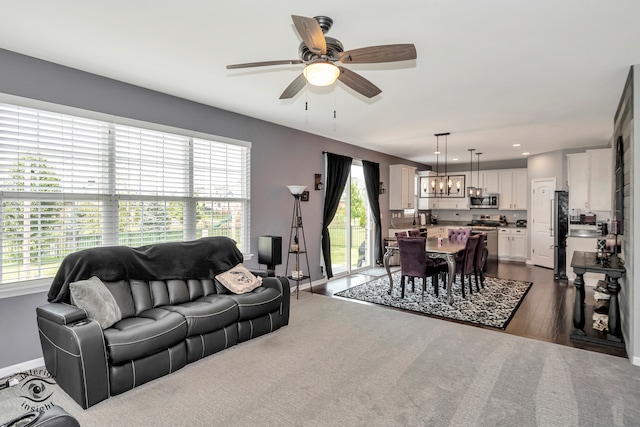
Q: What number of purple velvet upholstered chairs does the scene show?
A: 6